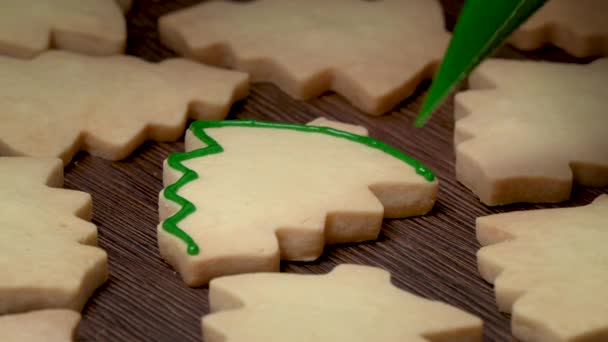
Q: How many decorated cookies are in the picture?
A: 1